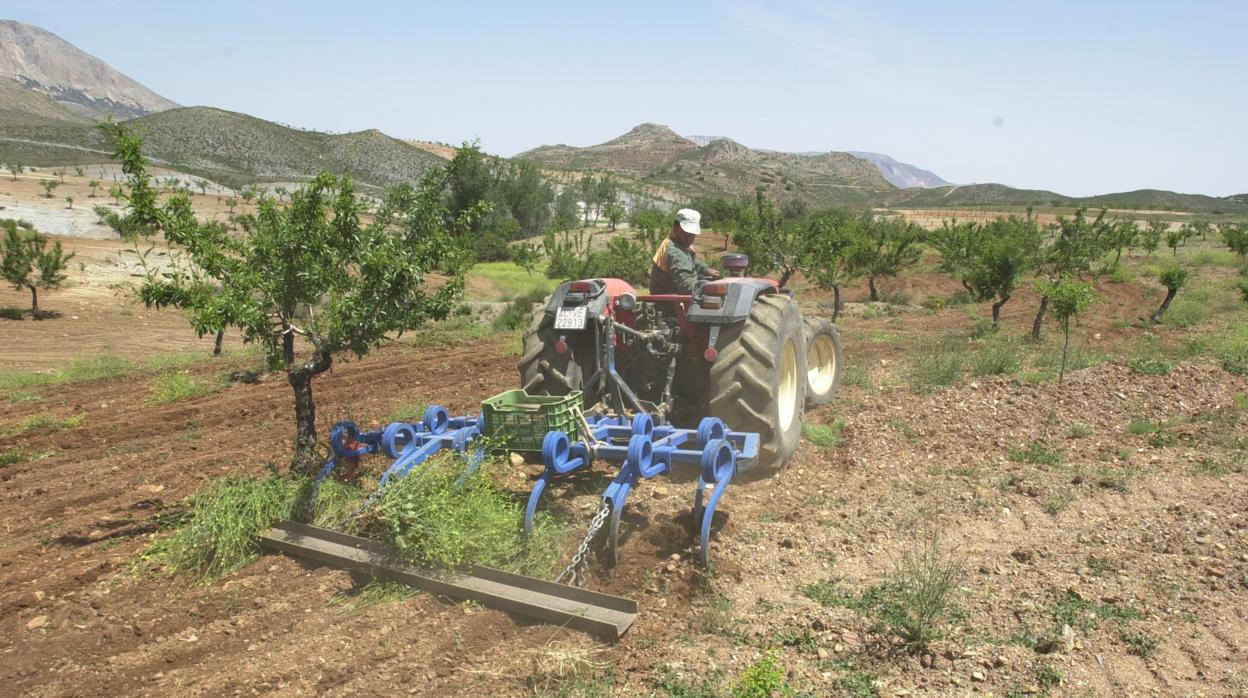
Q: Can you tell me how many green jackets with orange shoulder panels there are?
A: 1